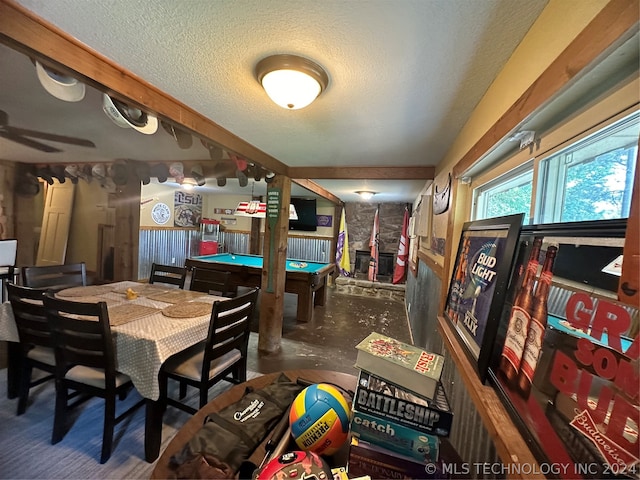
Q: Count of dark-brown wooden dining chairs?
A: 6